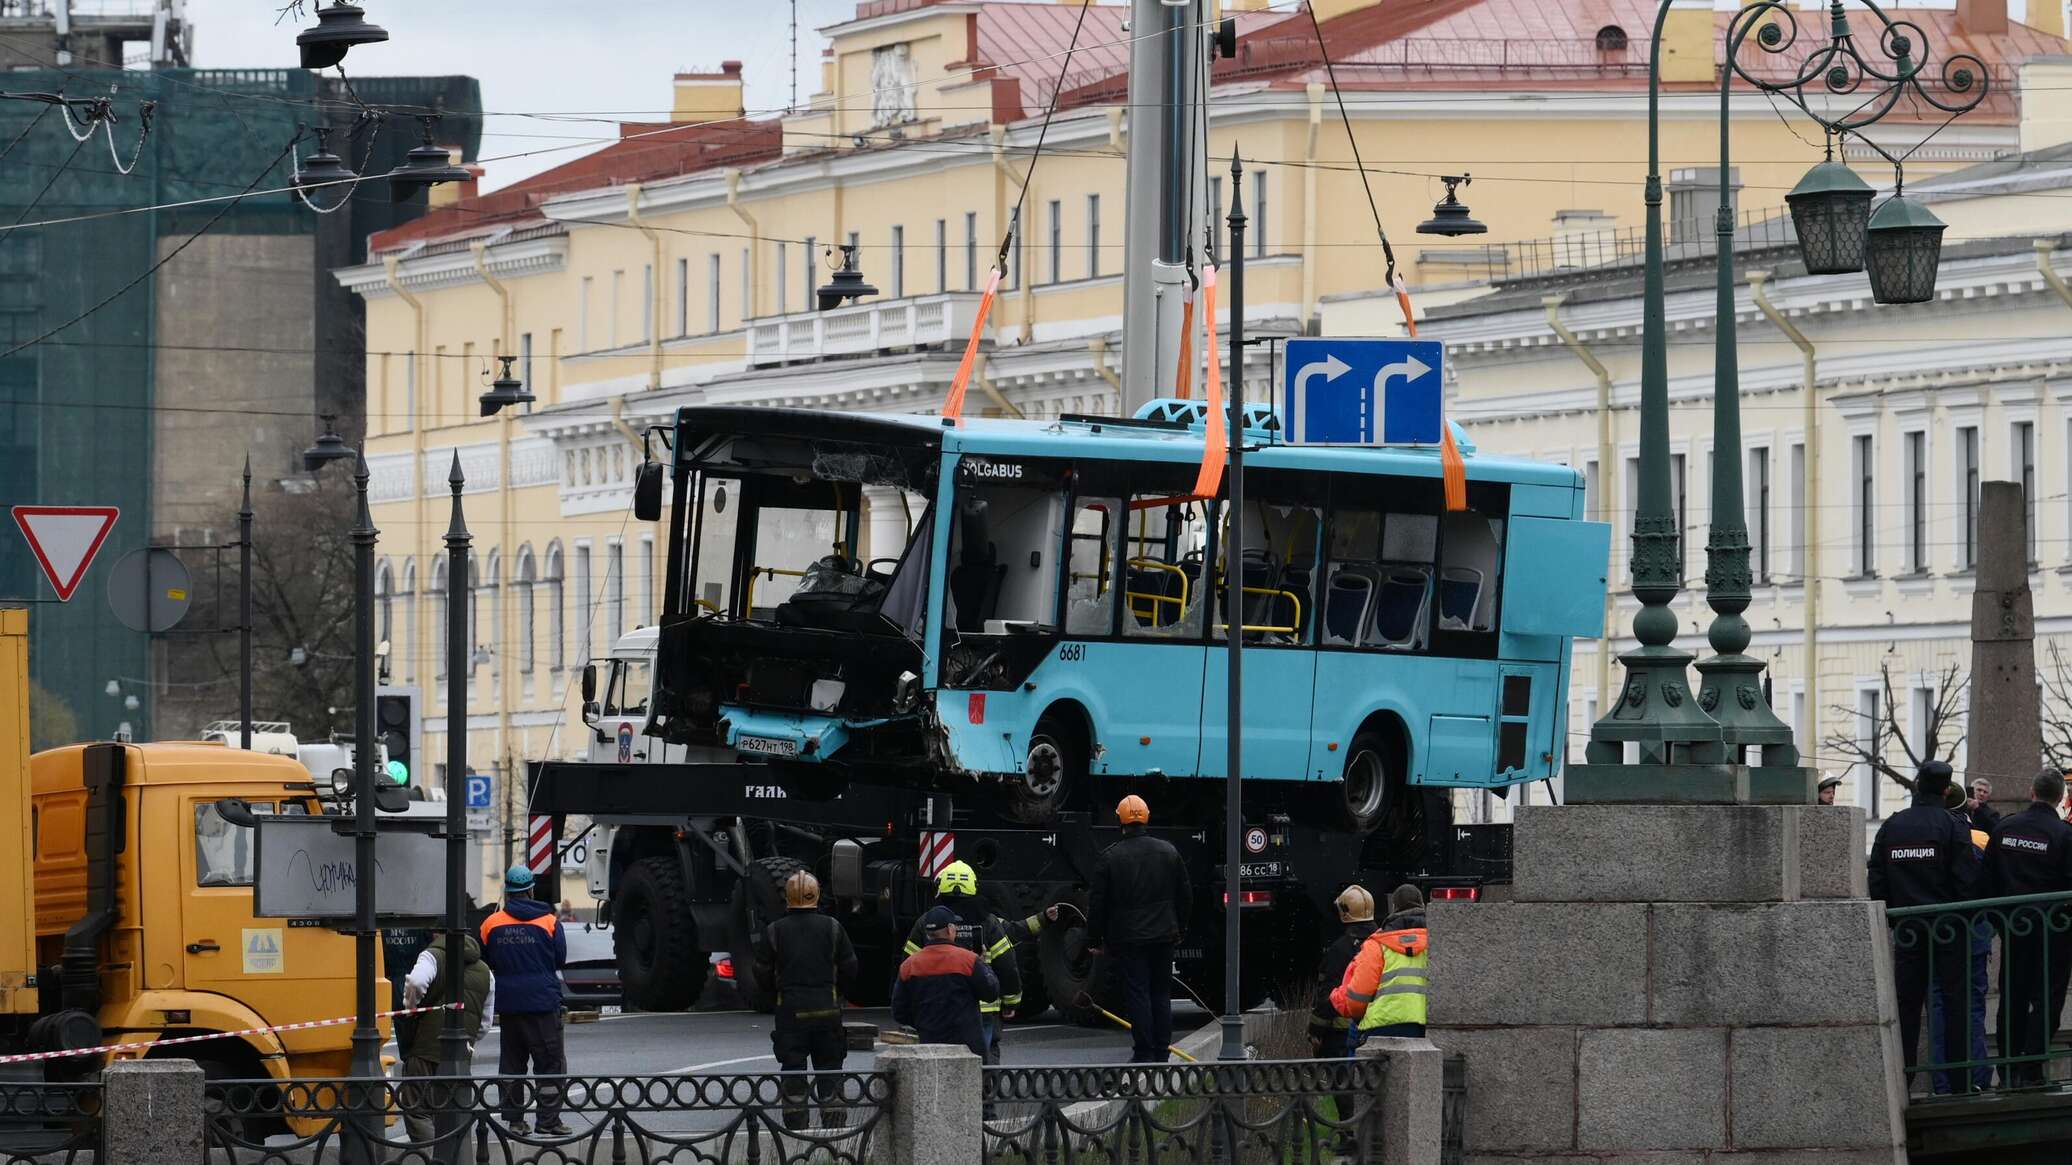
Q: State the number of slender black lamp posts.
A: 4